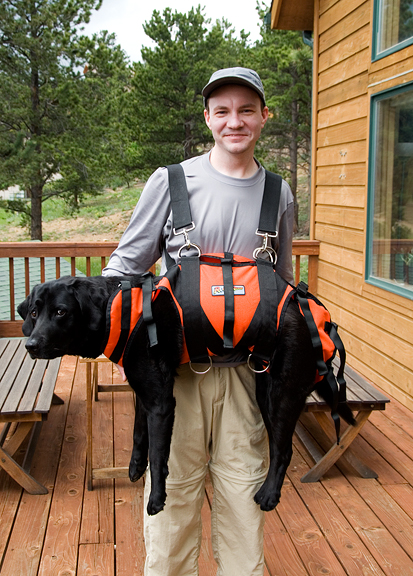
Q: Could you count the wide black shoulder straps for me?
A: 2